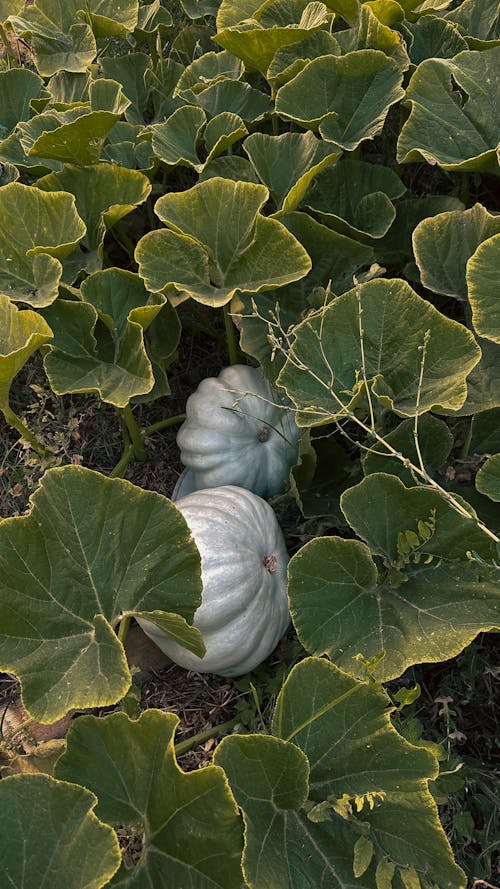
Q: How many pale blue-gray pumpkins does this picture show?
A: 2